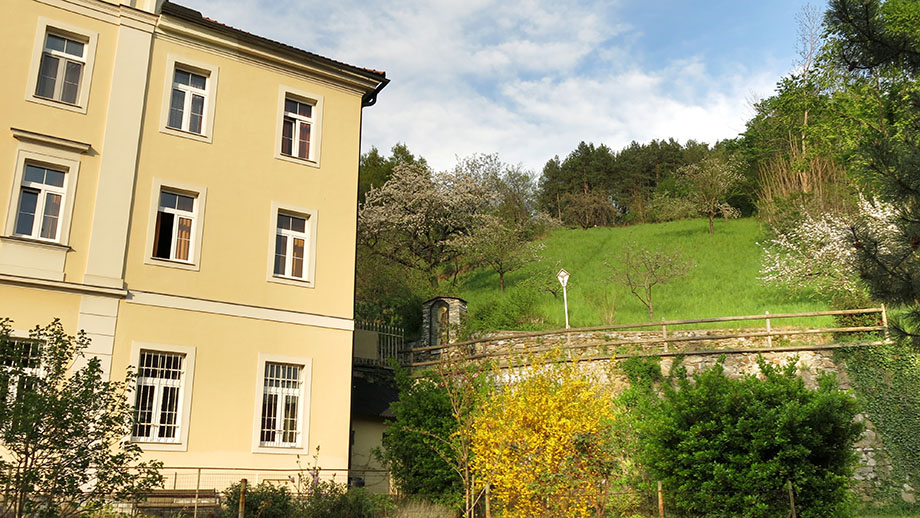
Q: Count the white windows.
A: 9